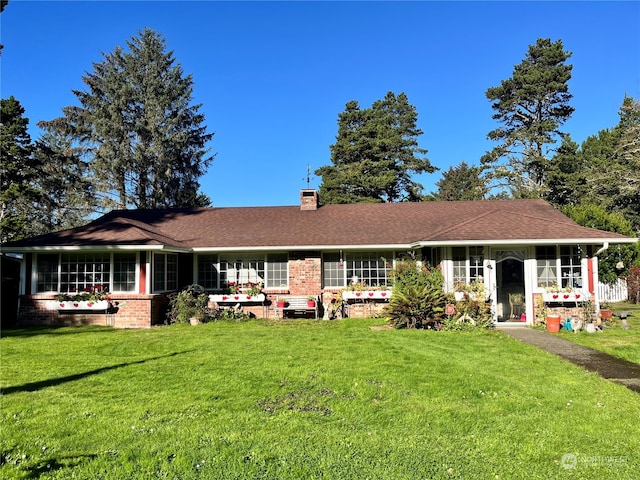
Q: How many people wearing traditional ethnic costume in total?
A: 0